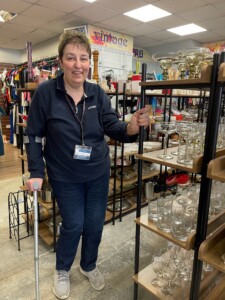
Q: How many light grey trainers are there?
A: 2